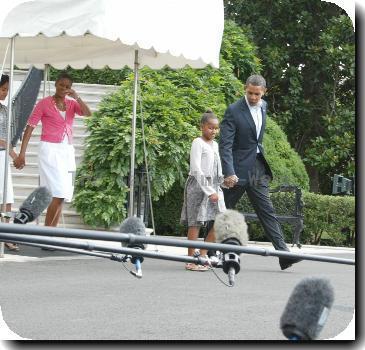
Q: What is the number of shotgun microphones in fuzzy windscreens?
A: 4